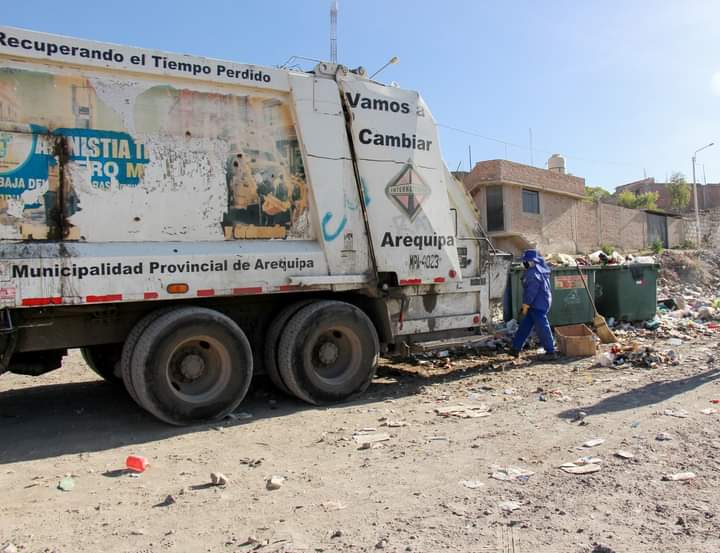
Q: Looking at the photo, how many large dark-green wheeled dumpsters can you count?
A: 2